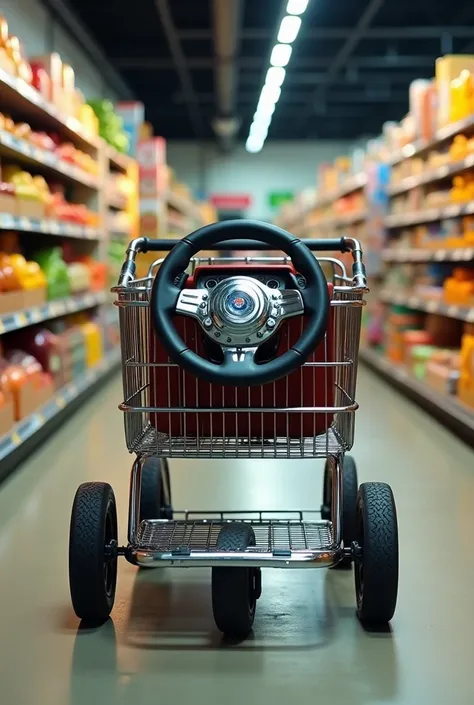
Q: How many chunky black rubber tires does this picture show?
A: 5